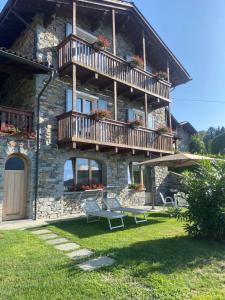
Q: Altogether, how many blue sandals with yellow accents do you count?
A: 0